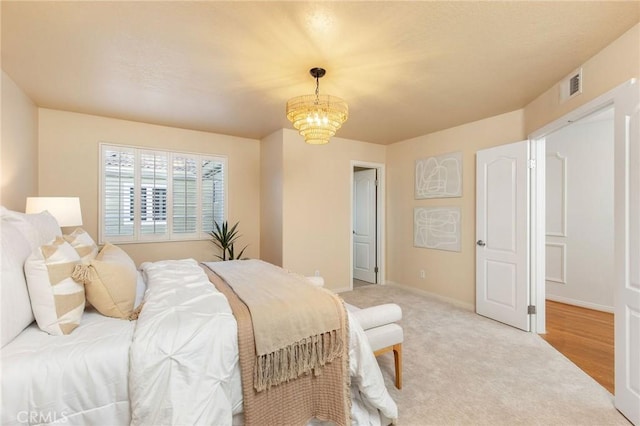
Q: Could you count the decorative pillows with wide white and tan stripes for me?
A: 2